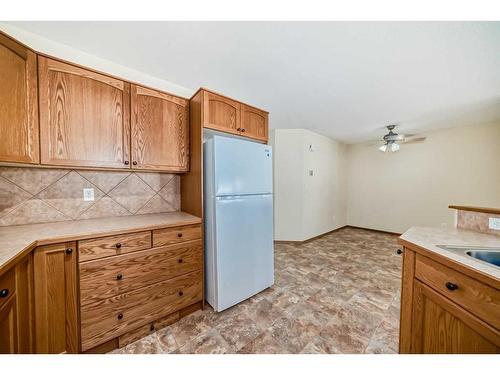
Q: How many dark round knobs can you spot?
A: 15